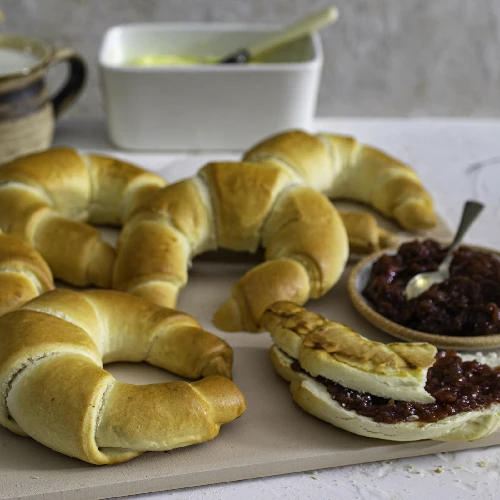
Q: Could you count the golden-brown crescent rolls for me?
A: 6